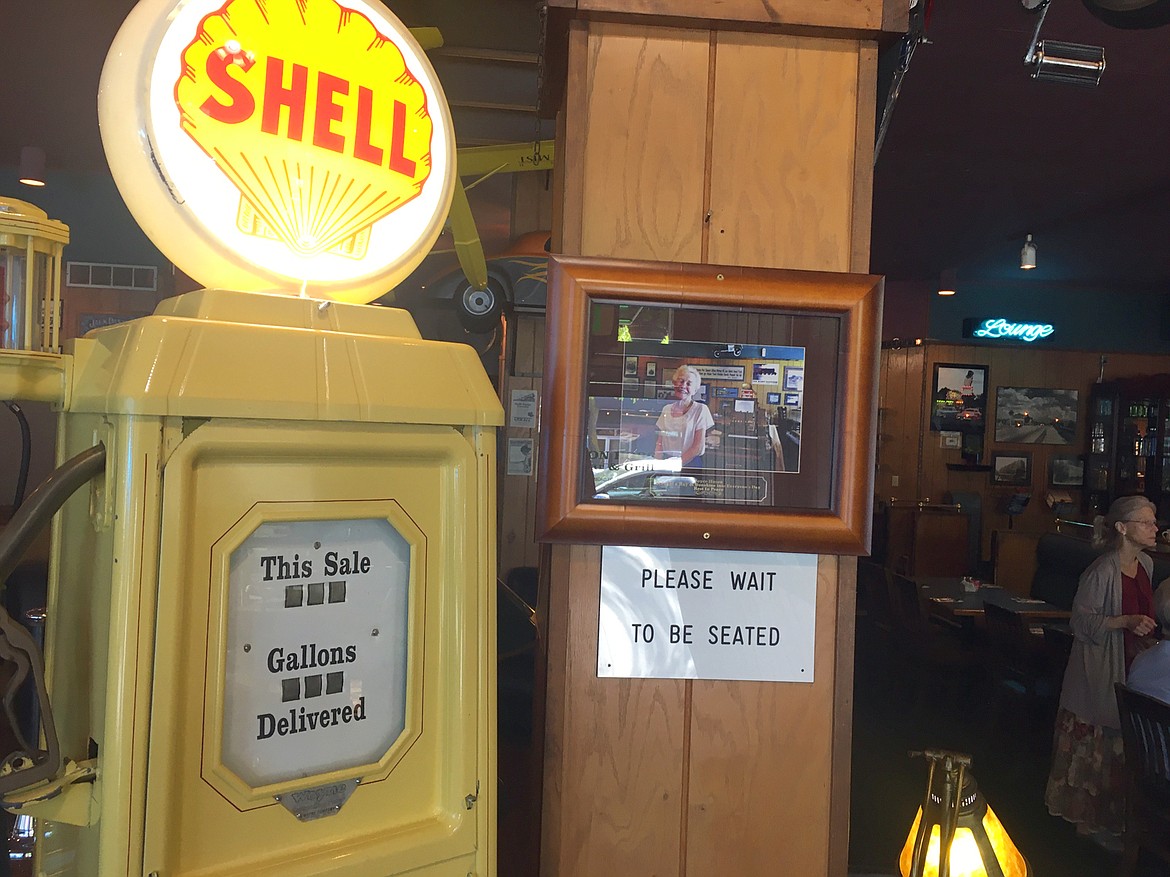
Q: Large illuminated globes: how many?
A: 1